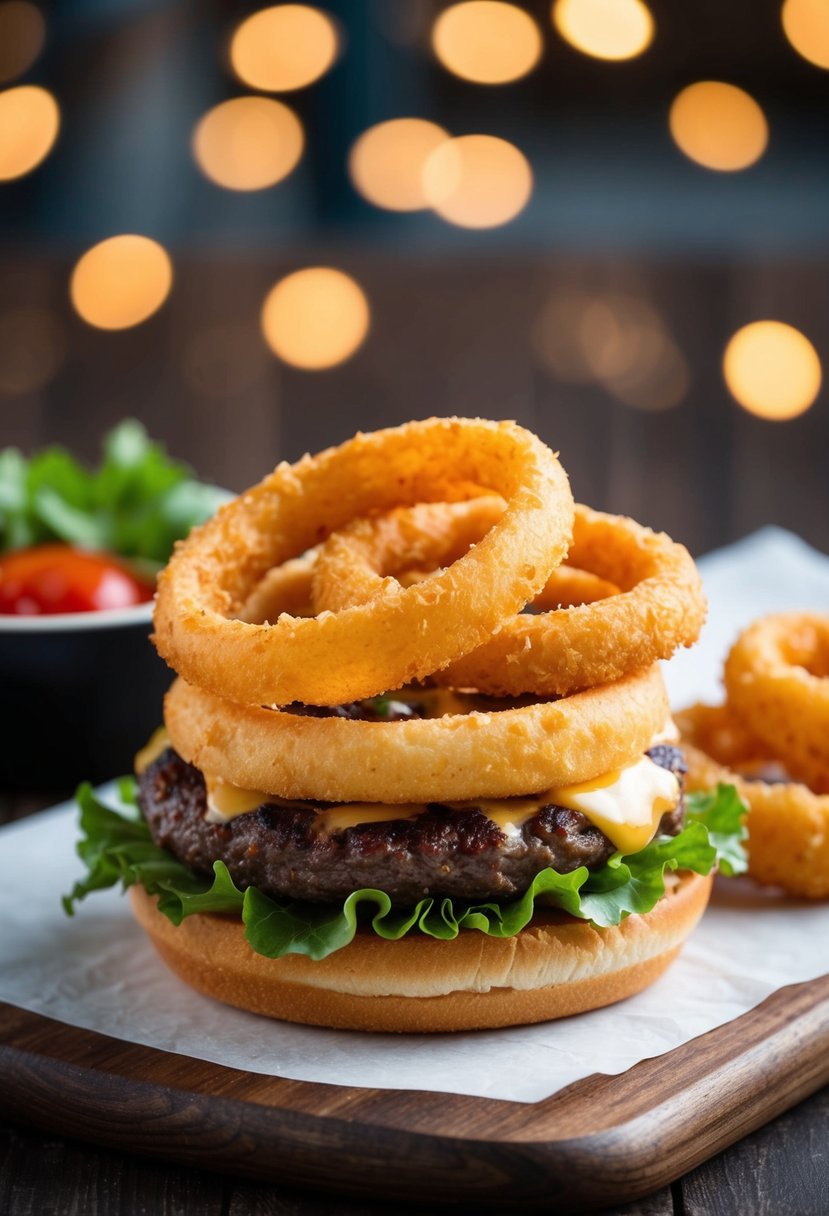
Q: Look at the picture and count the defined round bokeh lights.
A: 12